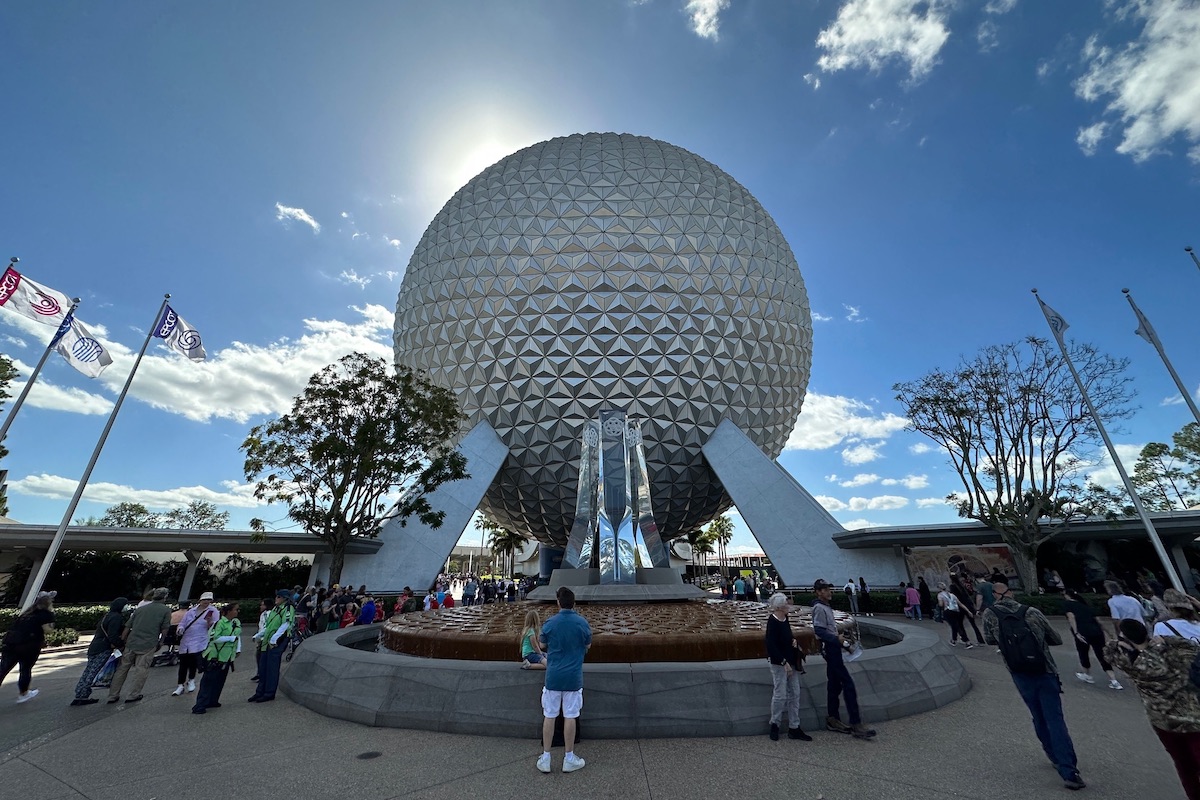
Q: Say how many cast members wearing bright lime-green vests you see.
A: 2